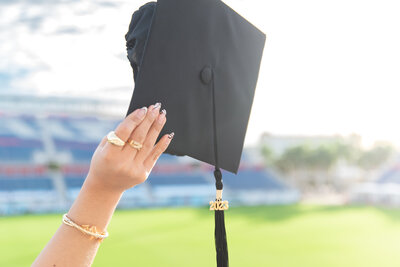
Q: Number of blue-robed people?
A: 0